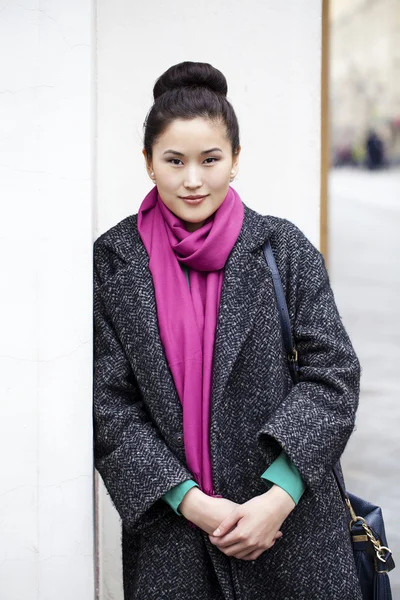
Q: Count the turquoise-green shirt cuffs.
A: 2